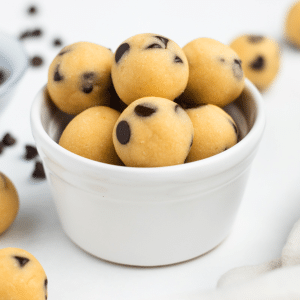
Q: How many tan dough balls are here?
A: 10